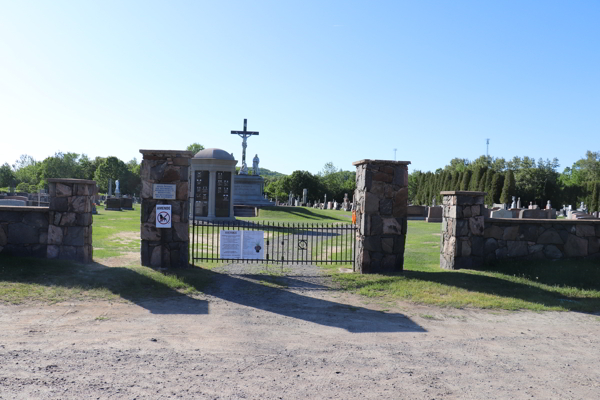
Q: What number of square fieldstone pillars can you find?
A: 4